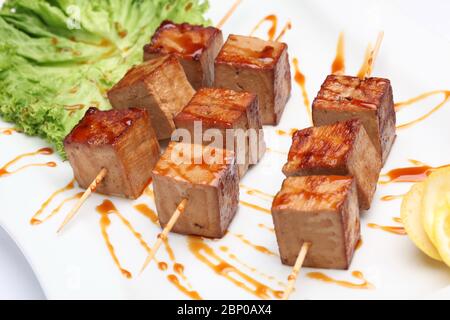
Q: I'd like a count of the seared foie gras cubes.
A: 9